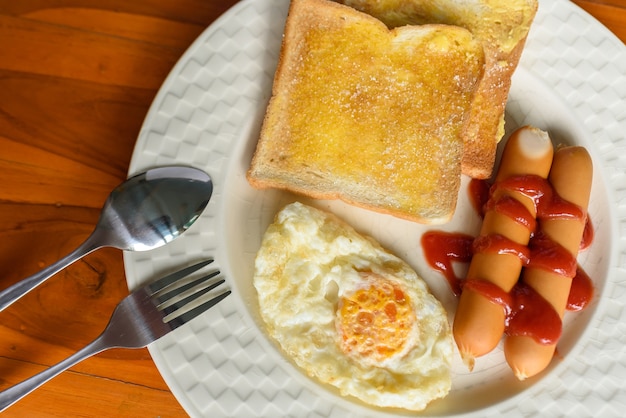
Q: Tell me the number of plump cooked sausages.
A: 2